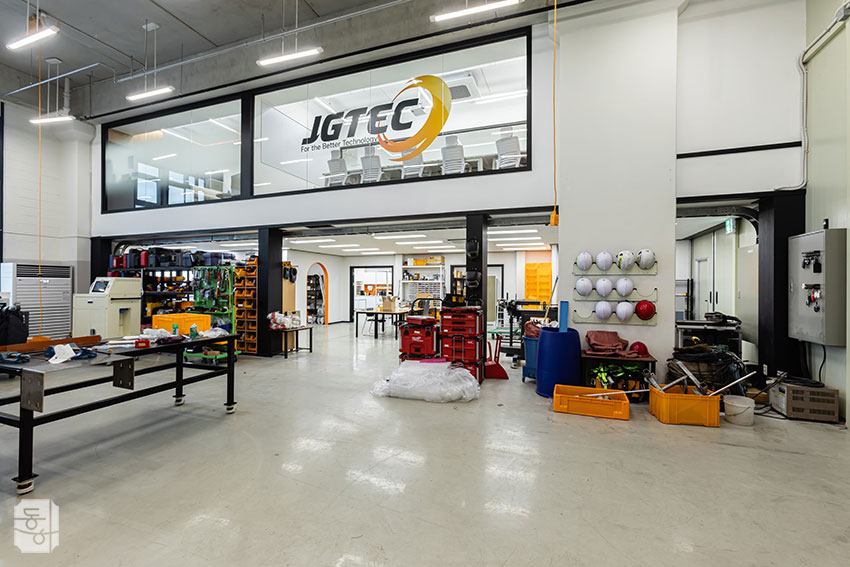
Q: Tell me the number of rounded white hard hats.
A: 9